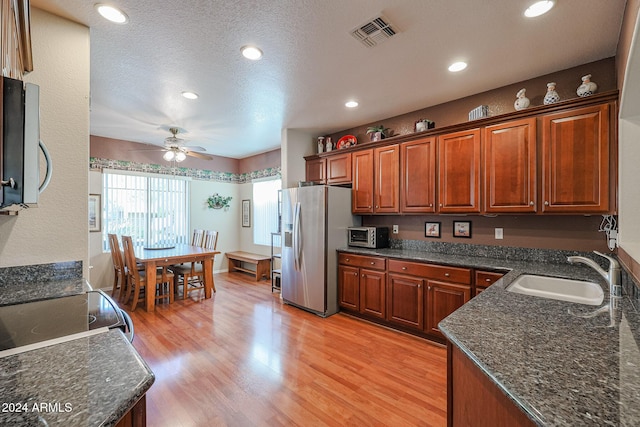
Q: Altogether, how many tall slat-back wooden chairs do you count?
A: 4